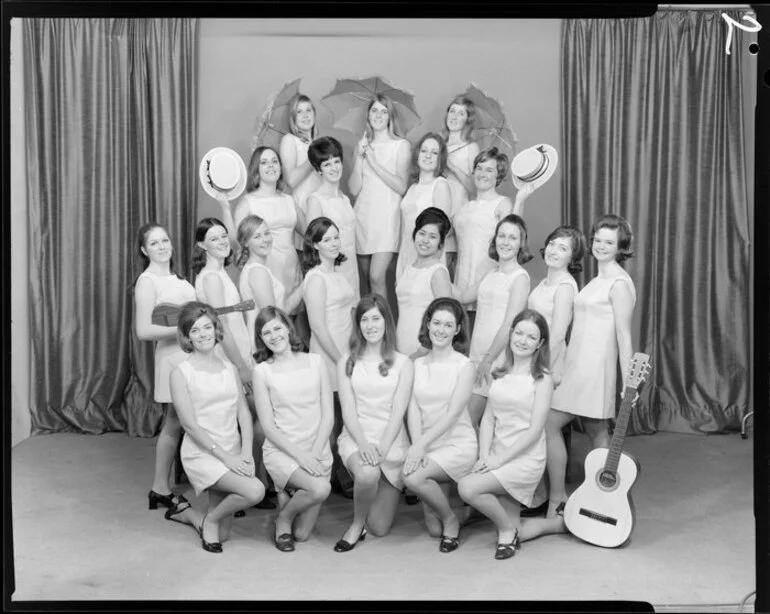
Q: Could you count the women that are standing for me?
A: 15